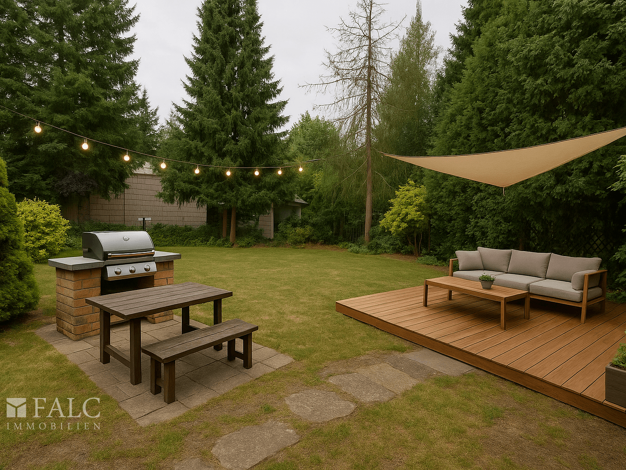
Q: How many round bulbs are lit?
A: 9